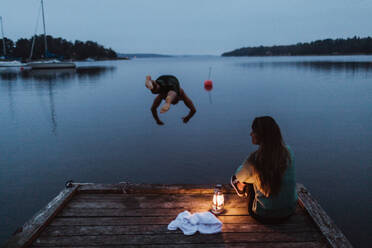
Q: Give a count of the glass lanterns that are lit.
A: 1